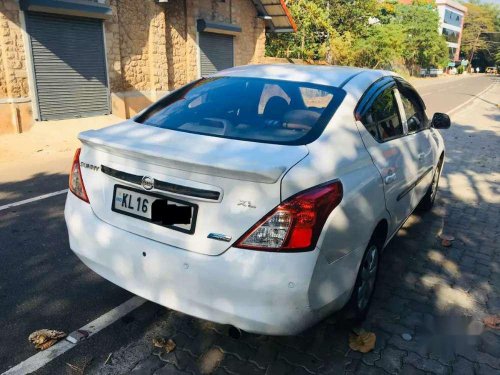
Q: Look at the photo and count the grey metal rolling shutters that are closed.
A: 2